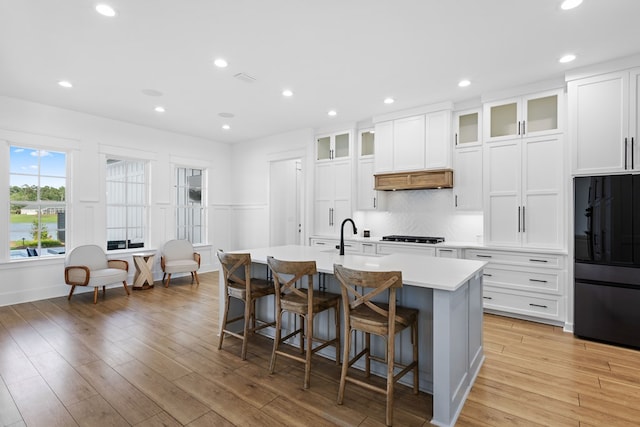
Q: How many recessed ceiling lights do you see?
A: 11